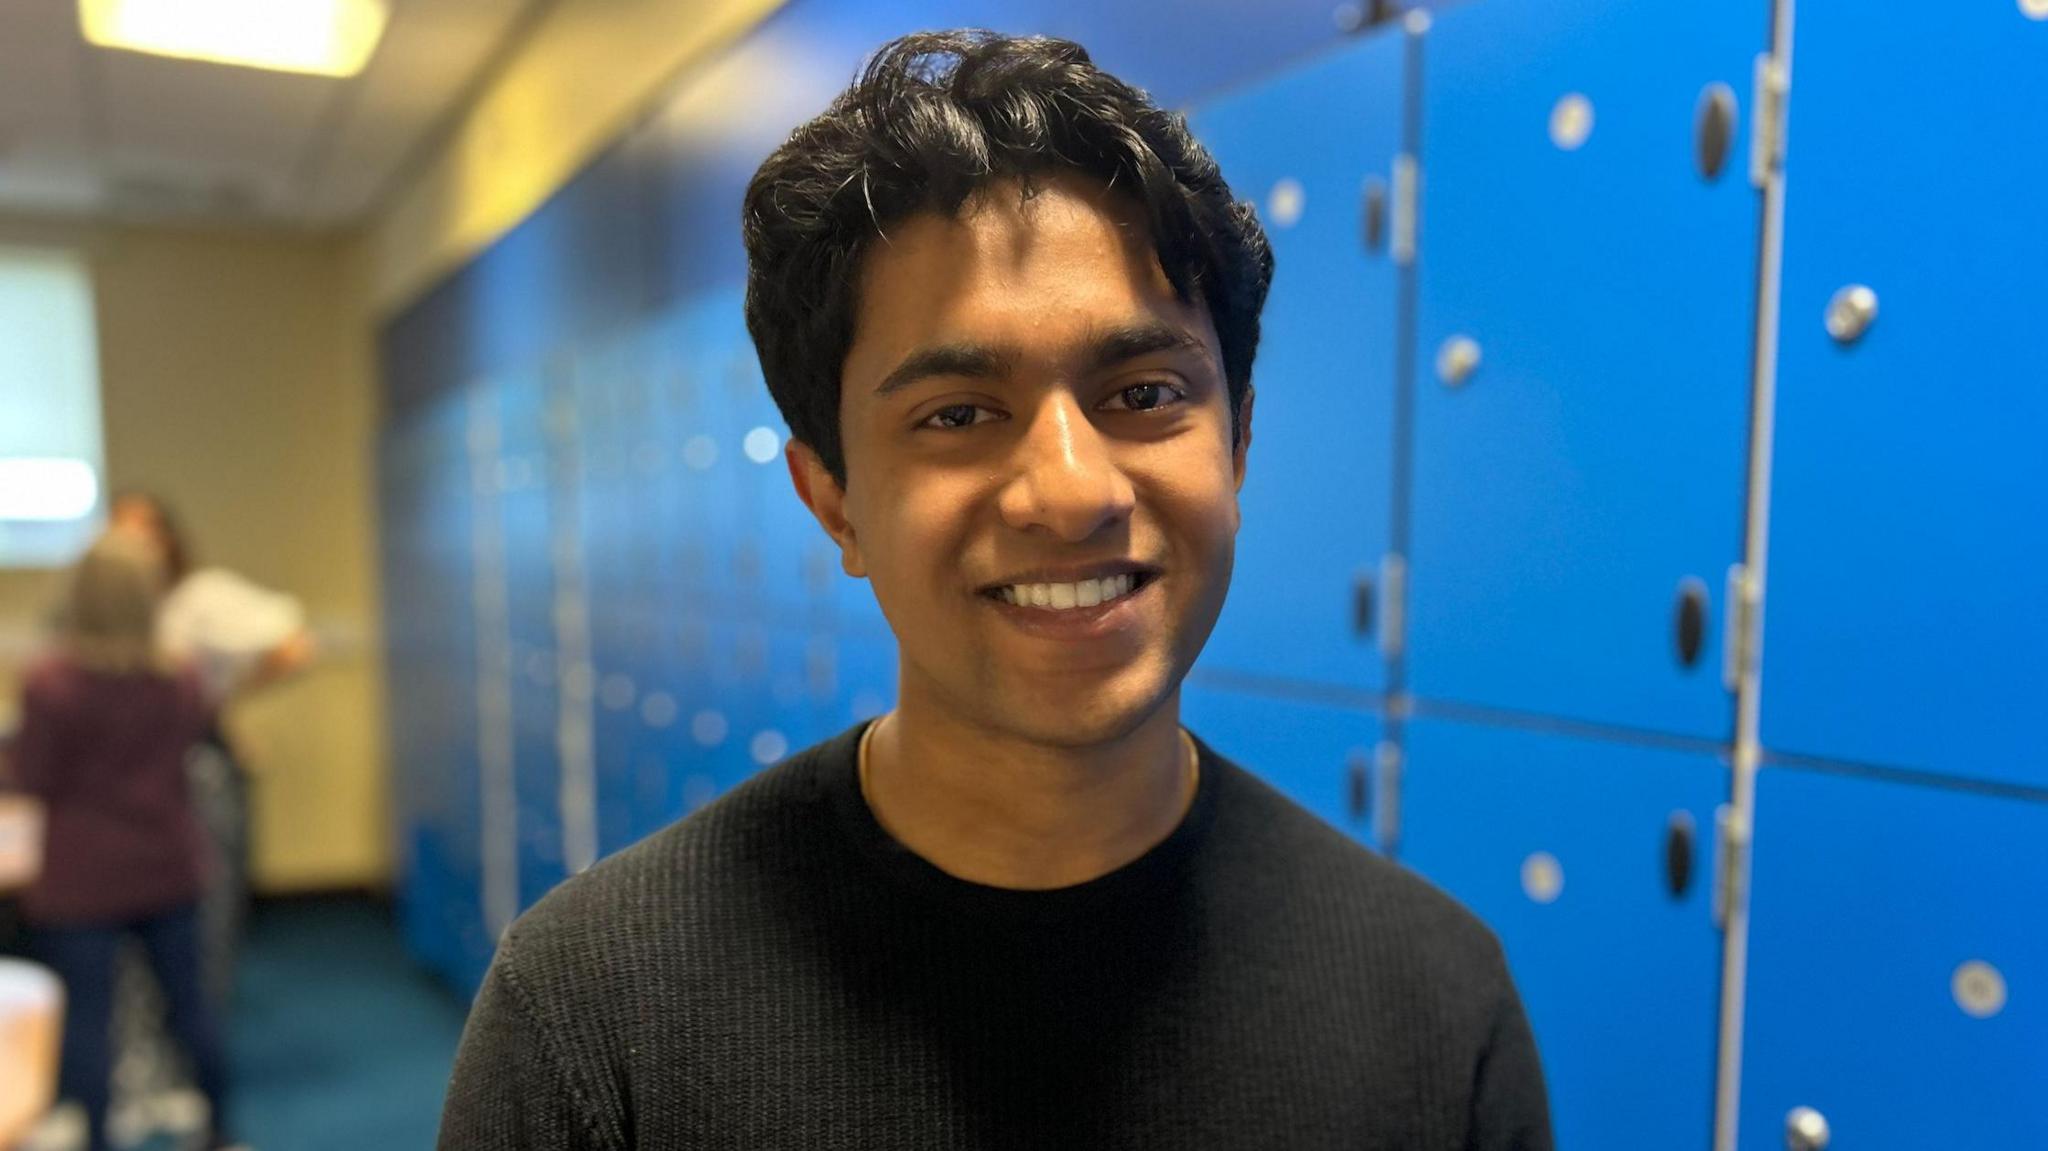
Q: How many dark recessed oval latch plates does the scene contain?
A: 6